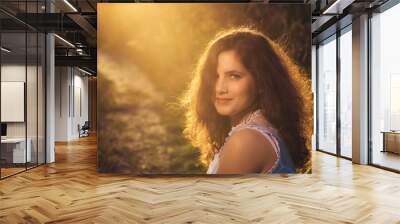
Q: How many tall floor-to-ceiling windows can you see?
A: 3